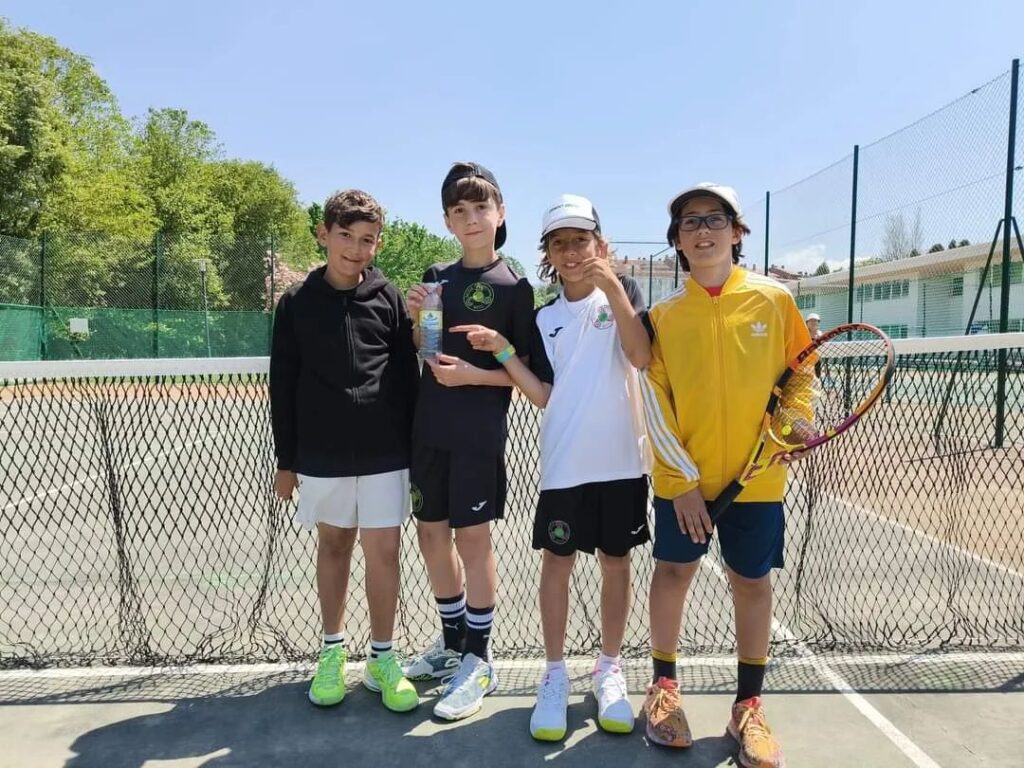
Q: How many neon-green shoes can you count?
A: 2